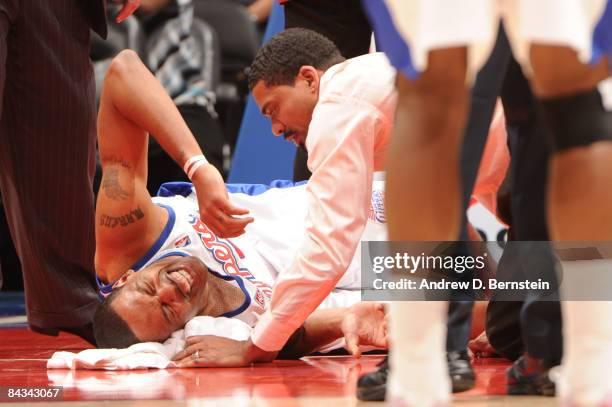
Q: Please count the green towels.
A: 0